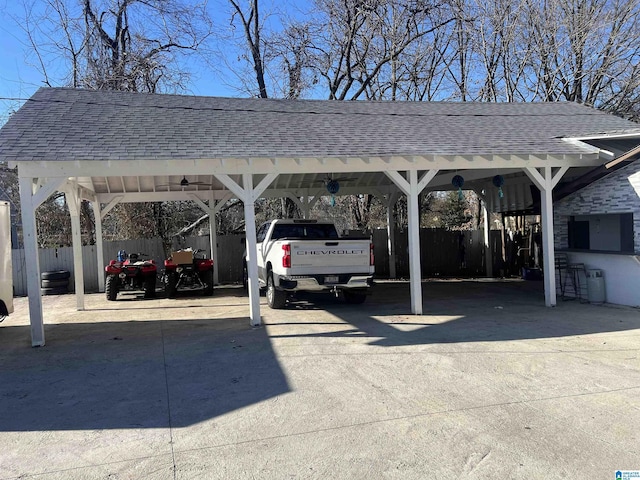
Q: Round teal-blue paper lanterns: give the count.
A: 3